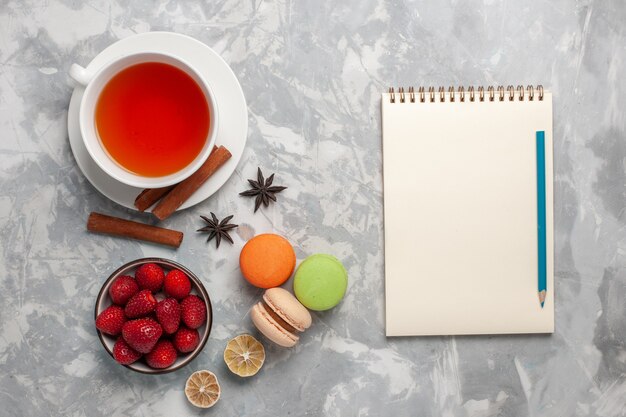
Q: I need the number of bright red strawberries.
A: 11